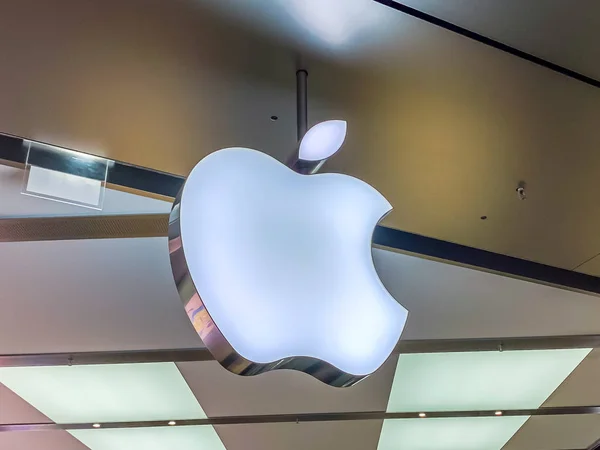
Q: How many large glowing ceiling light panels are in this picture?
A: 4